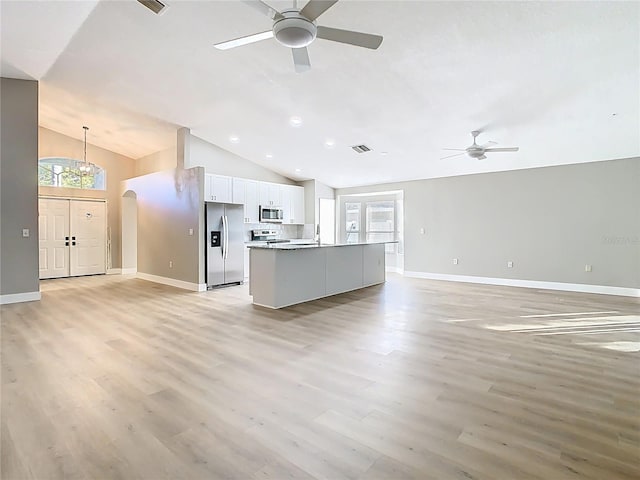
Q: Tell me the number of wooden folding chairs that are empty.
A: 0